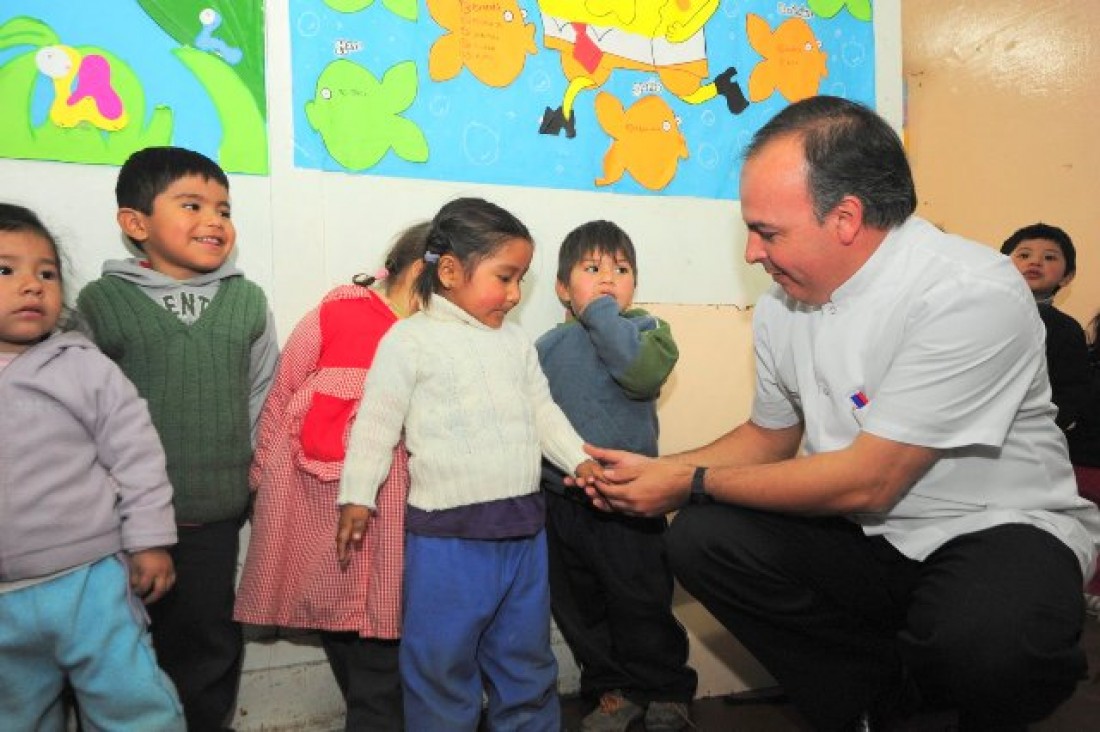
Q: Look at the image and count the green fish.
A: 3